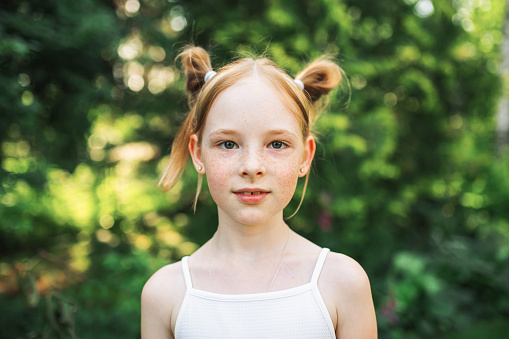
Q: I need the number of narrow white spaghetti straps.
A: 2